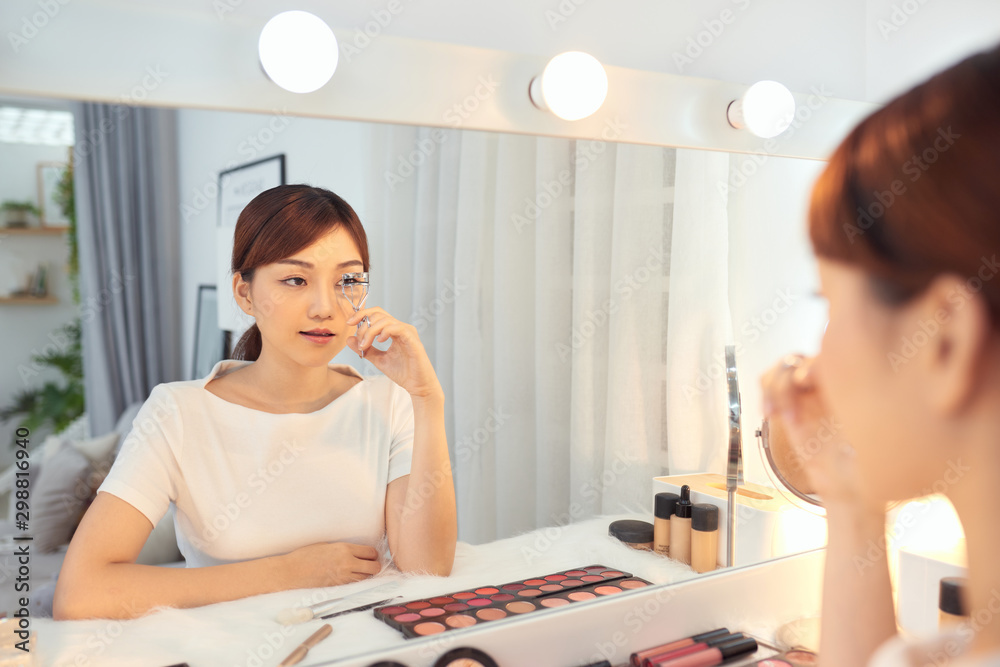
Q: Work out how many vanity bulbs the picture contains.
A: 3